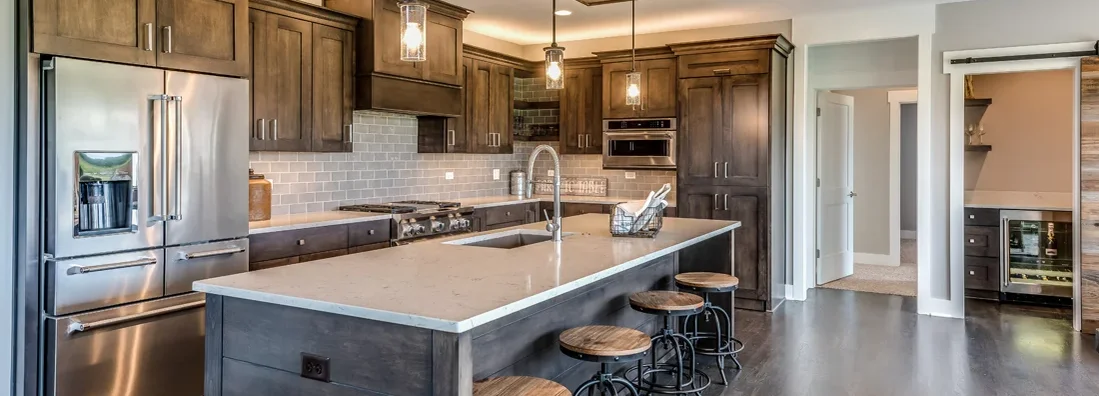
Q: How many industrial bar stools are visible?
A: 4